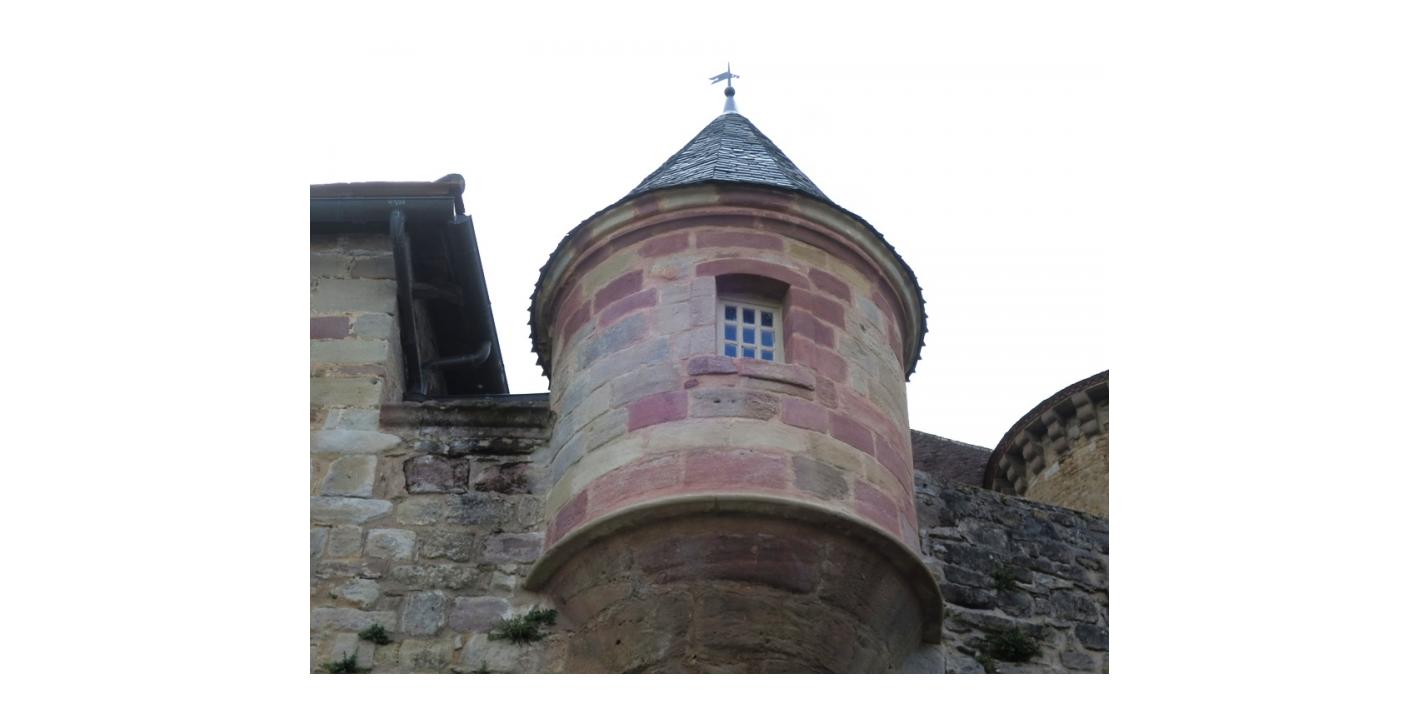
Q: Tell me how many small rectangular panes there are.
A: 9